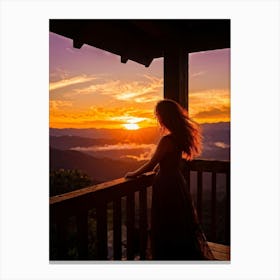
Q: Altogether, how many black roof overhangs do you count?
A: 1